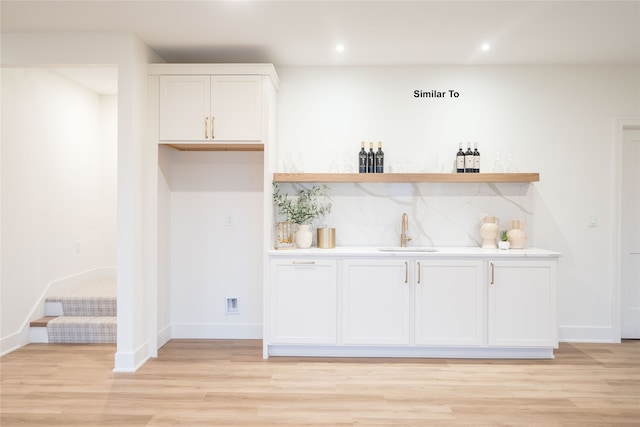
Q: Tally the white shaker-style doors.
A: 6